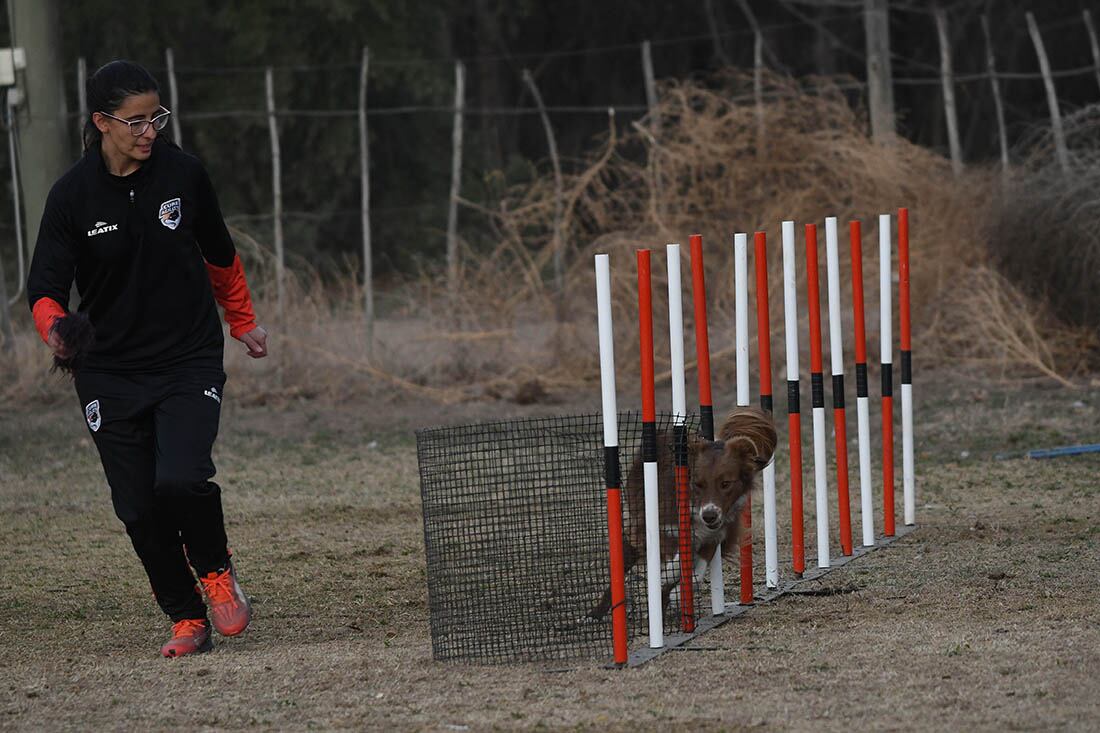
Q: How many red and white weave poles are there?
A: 12